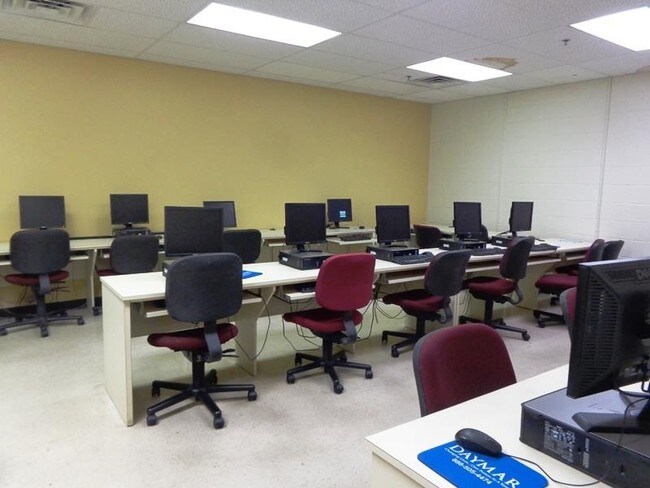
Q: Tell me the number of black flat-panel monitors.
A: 10